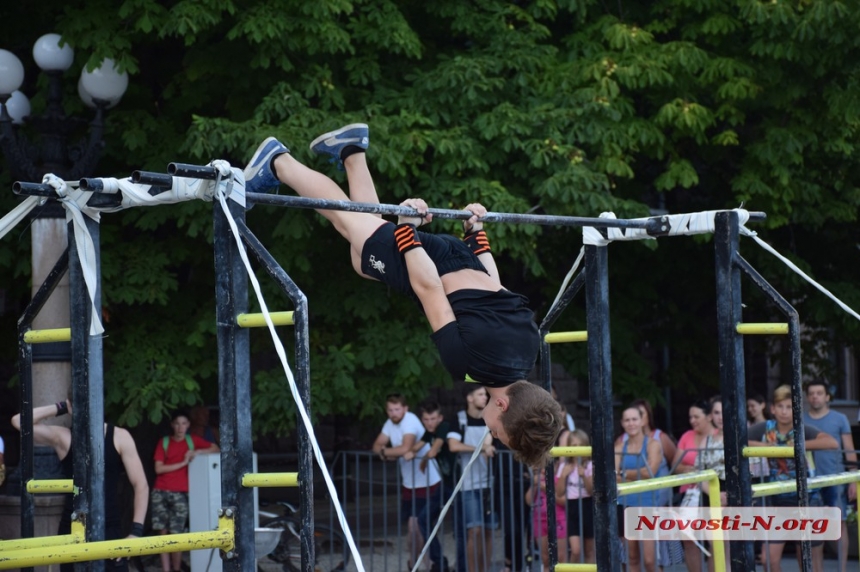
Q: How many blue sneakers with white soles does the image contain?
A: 2